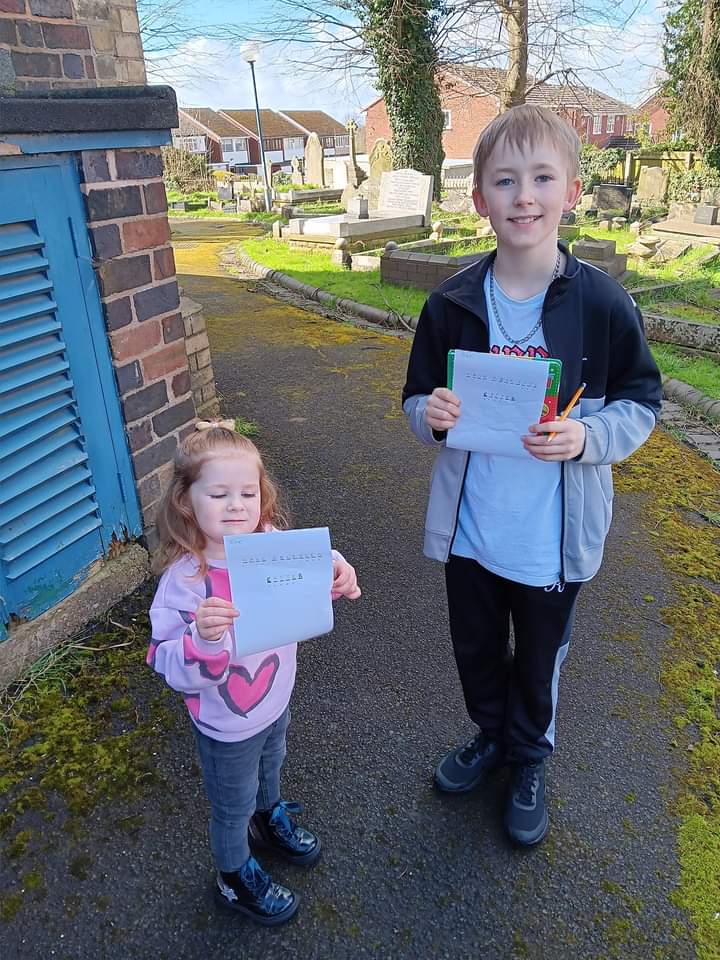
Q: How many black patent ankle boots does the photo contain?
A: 2